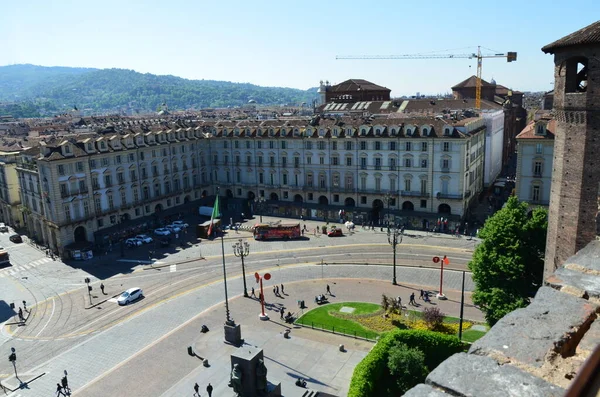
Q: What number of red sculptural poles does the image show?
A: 2